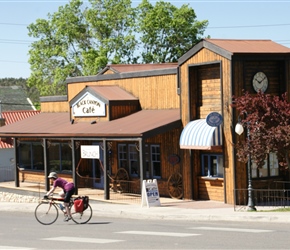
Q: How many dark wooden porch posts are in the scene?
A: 5